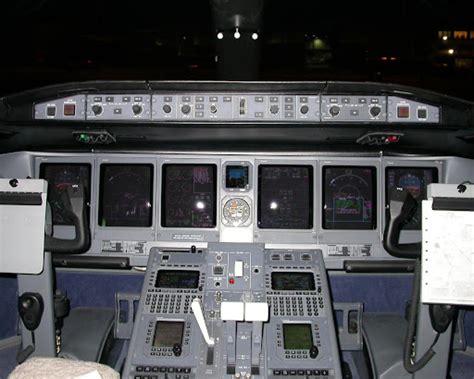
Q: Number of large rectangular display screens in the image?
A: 6